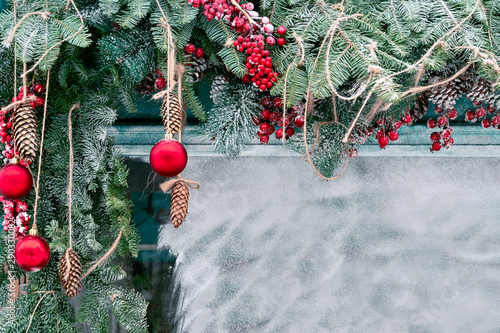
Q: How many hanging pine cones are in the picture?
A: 4